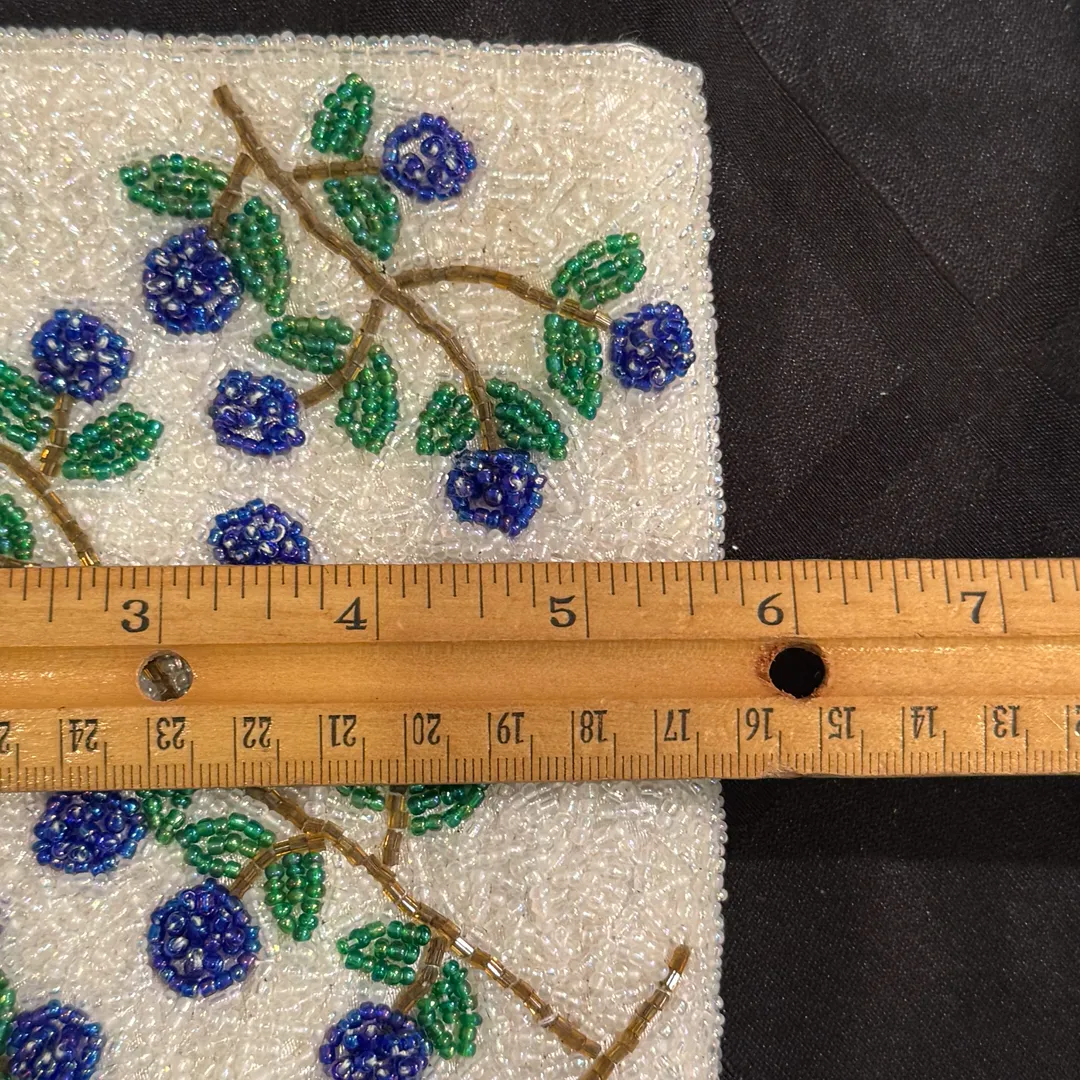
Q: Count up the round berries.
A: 11